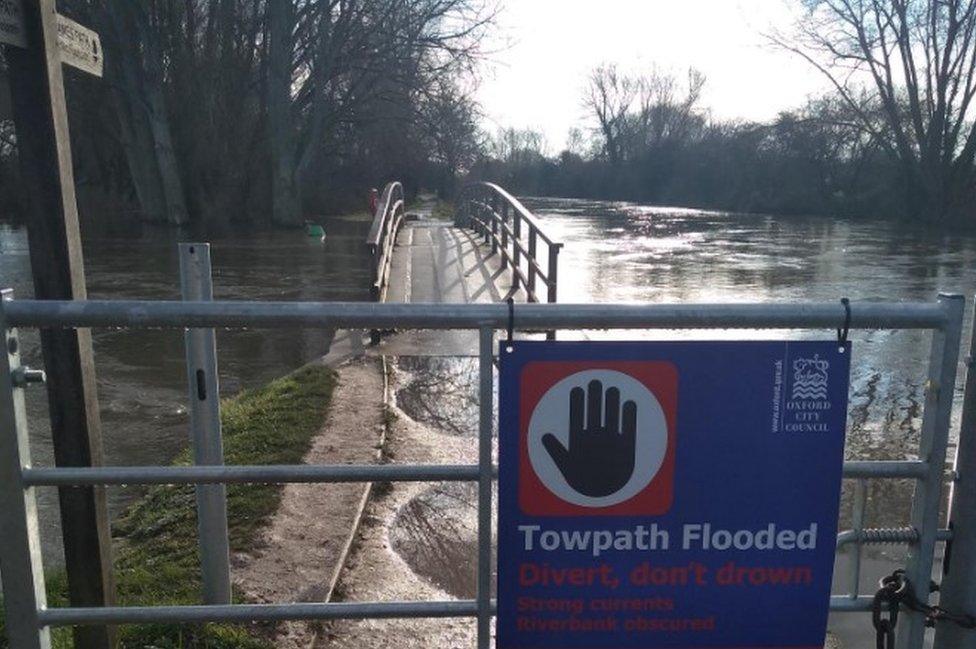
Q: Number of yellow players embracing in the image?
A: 0